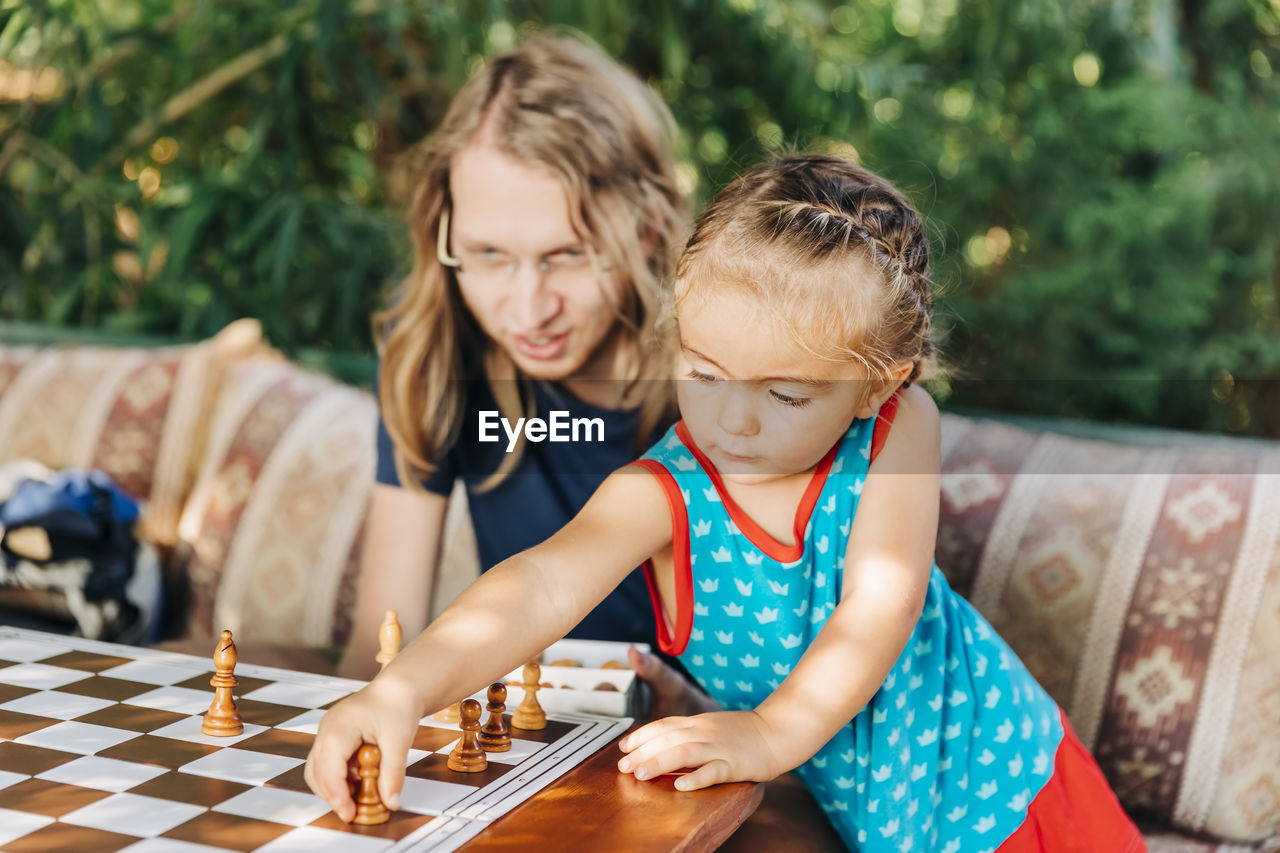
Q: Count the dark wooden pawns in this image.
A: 3